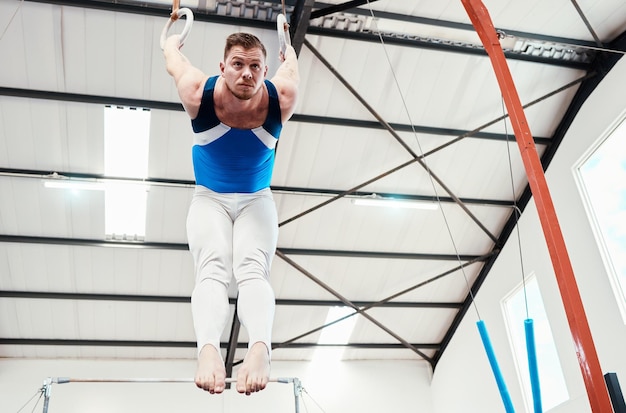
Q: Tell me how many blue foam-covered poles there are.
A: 2